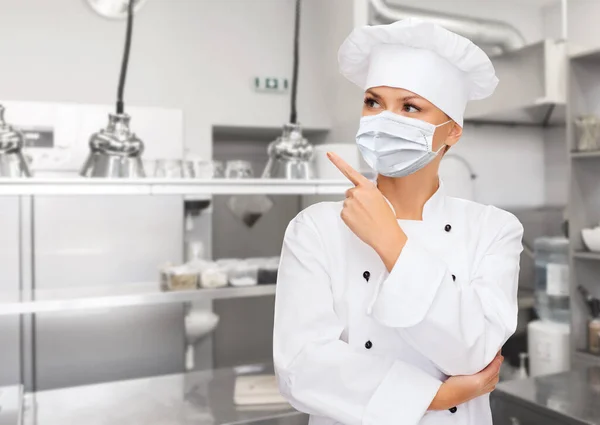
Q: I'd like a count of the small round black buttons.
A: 5